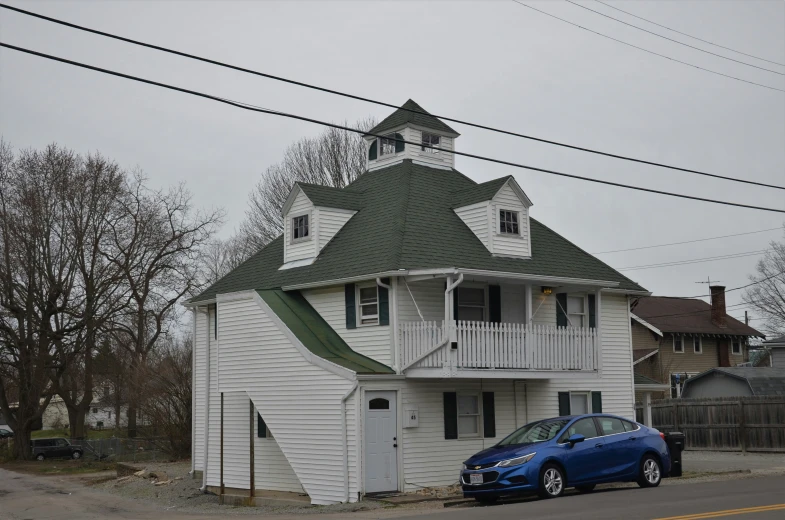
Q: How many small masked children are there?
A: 0